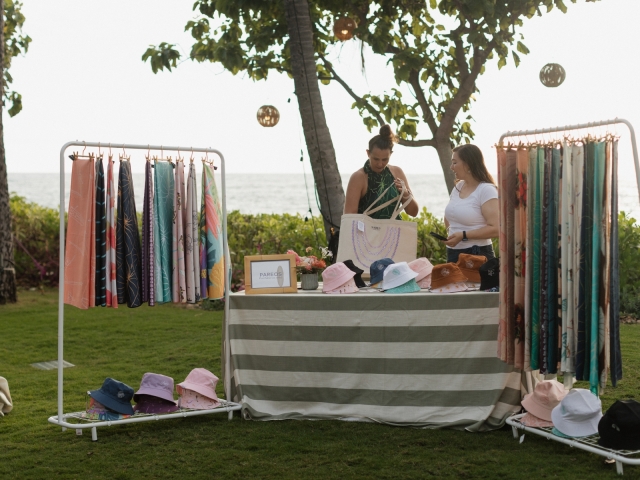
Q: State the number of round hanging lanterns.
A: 3